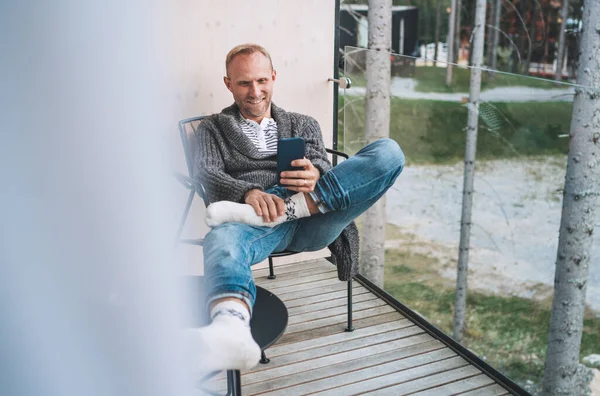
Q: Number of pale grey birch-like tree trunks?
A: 3